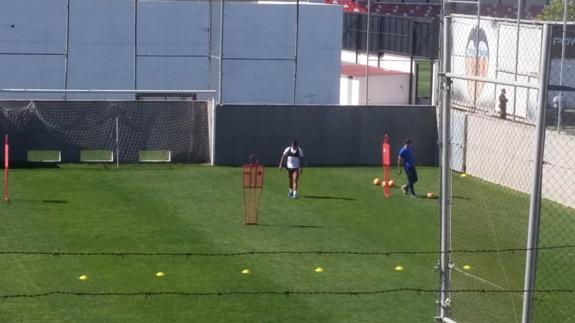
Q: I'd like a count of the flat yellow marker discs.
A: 7